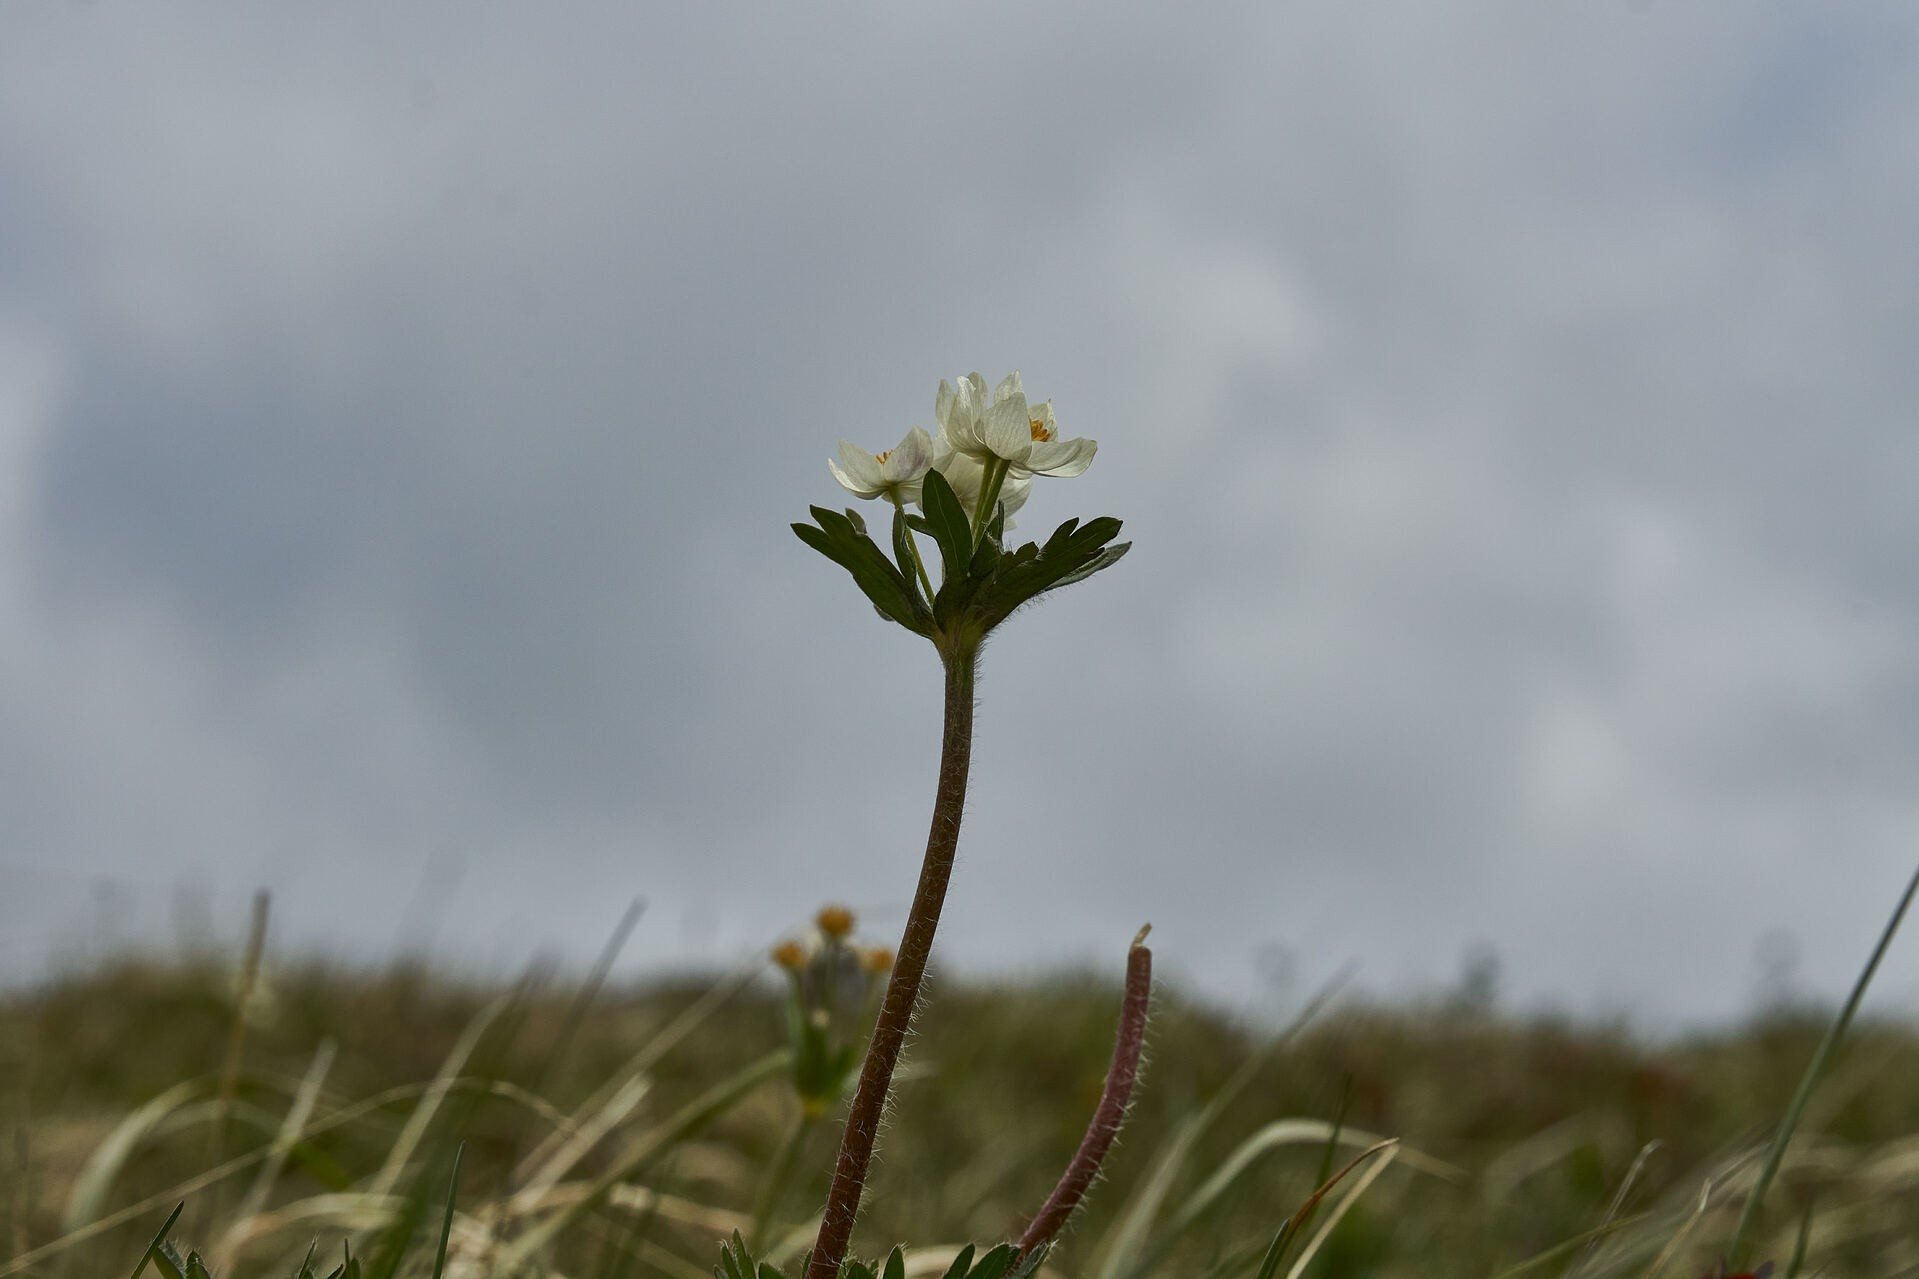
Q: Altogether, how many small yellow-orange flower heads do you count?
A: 3